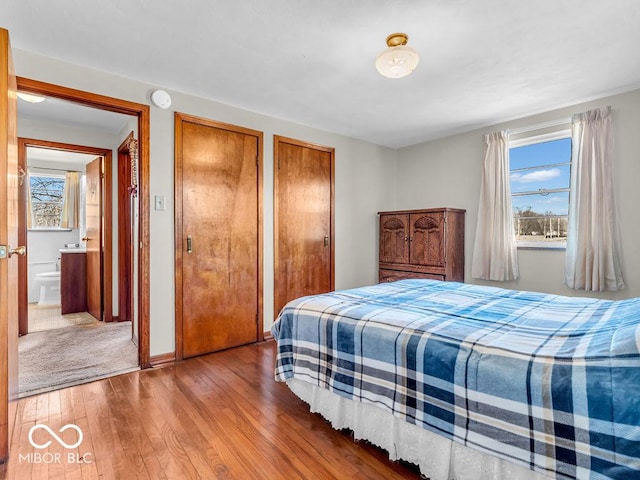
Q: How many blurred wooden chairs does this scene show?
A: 0